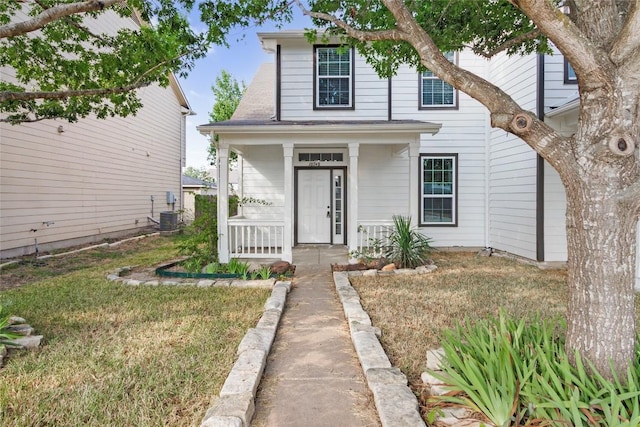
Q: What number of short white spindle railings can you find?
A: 2